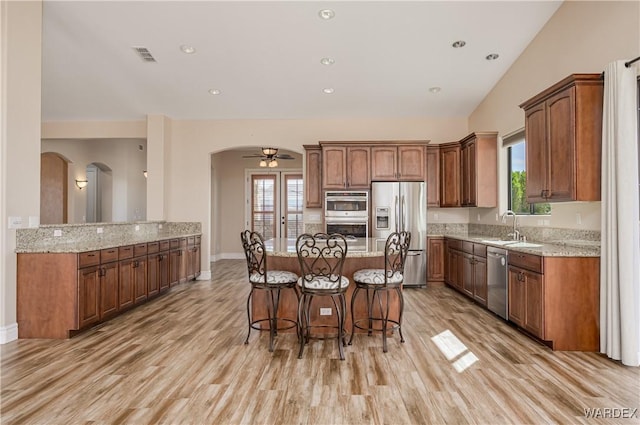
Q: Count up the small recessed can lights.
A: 8